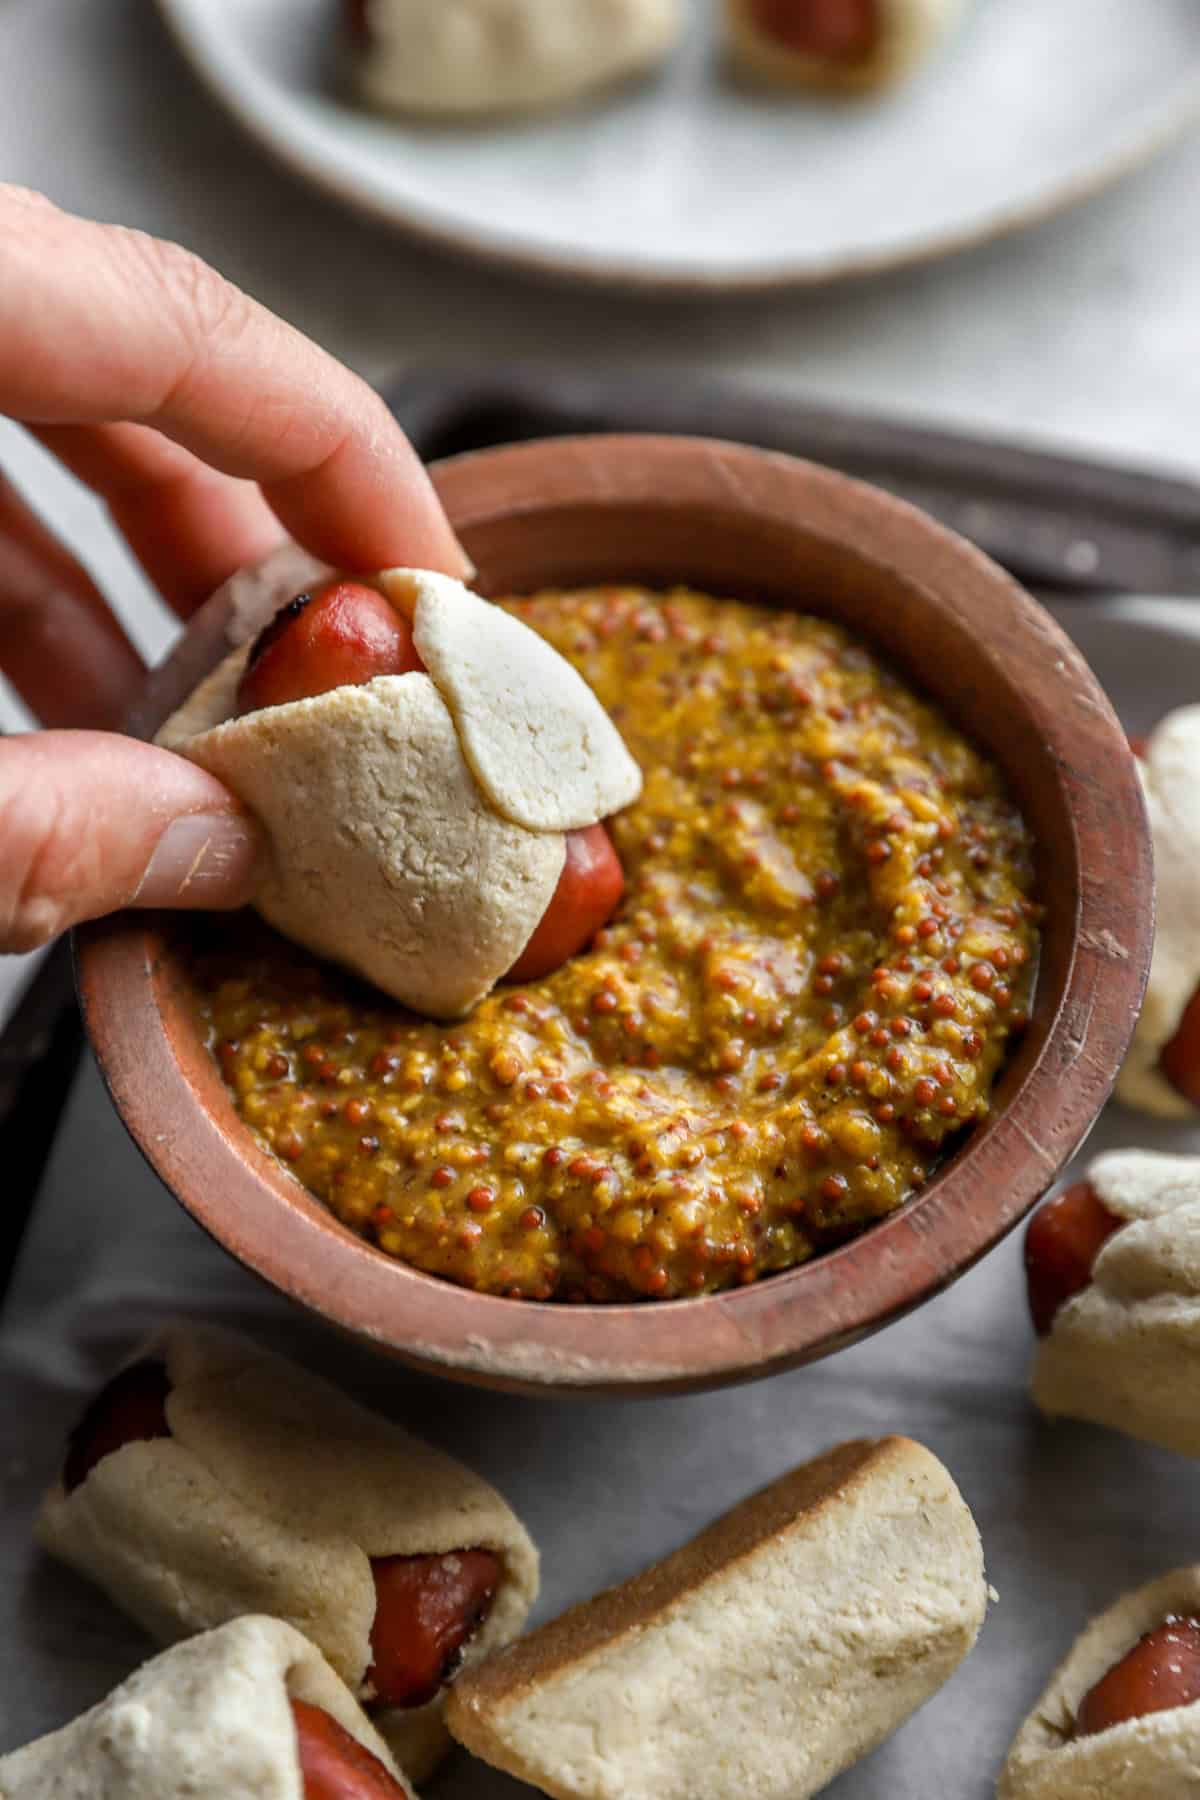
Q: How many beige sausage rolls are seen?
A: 9